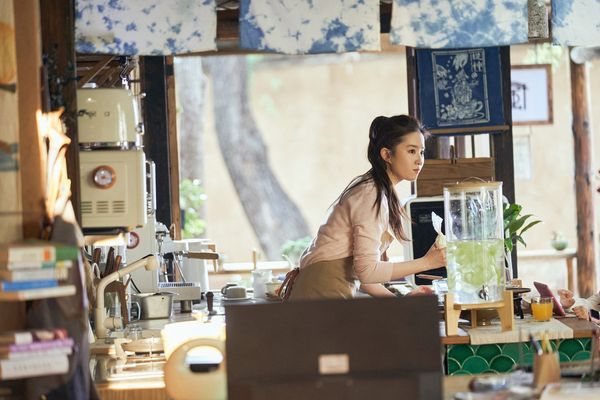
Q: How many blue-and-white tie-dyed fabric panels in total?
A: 4